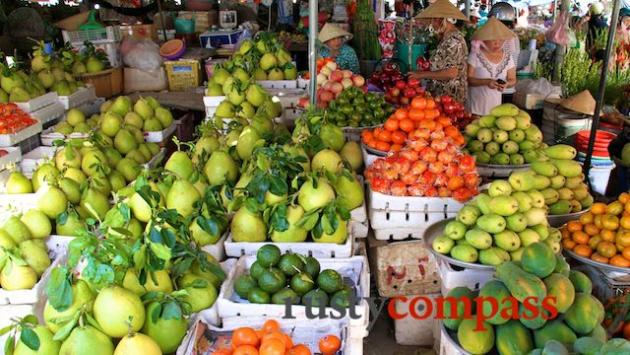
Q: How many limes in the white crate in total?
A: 12